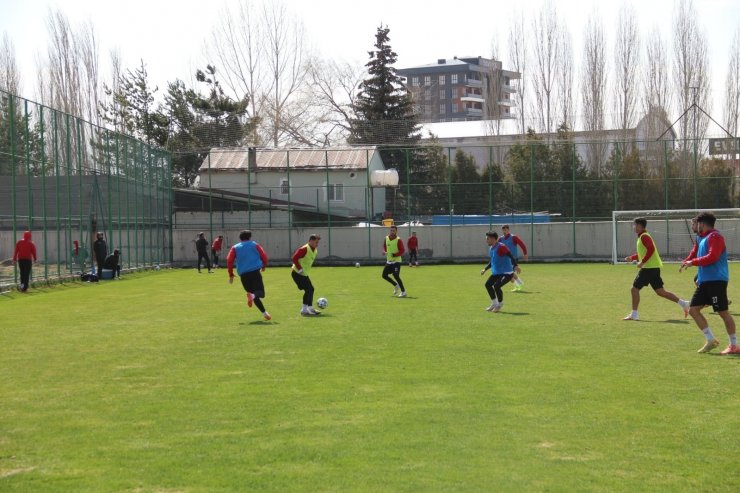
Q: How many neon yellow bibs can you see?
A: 3